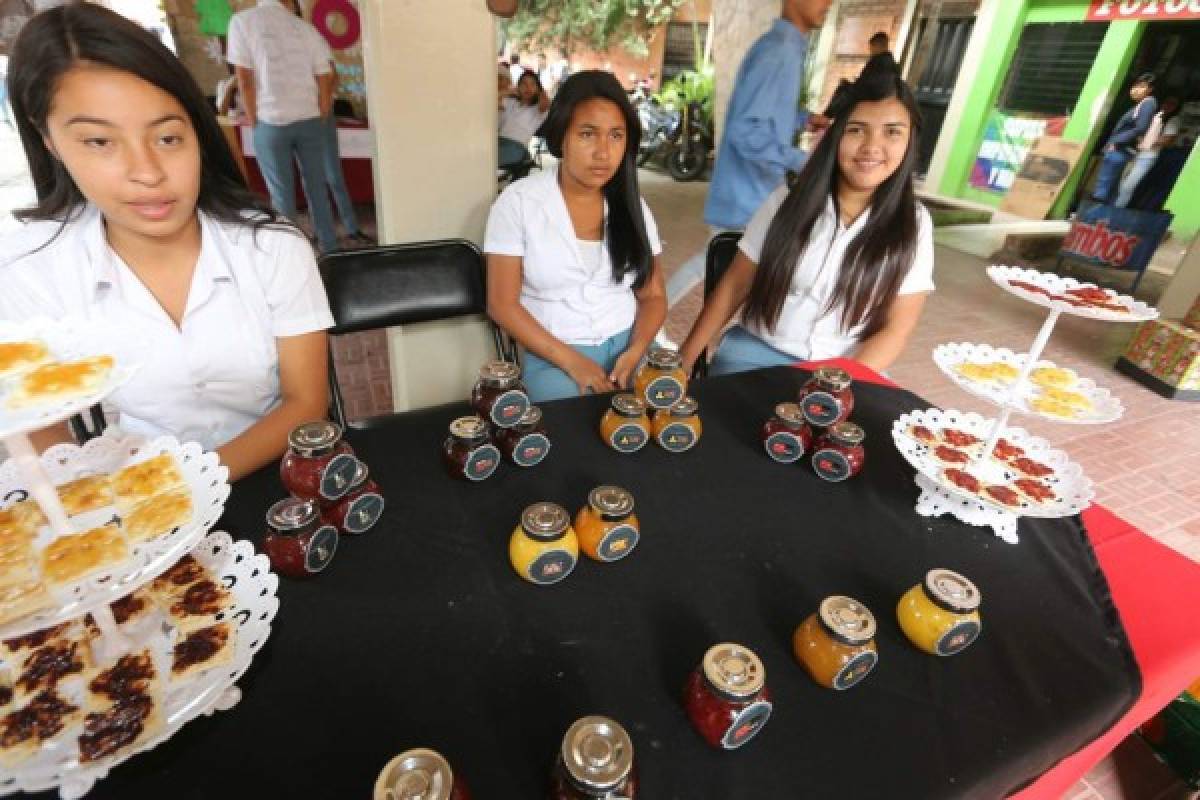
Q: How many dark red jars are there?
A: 12